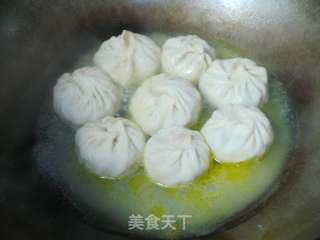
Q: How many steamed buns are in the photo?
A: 8